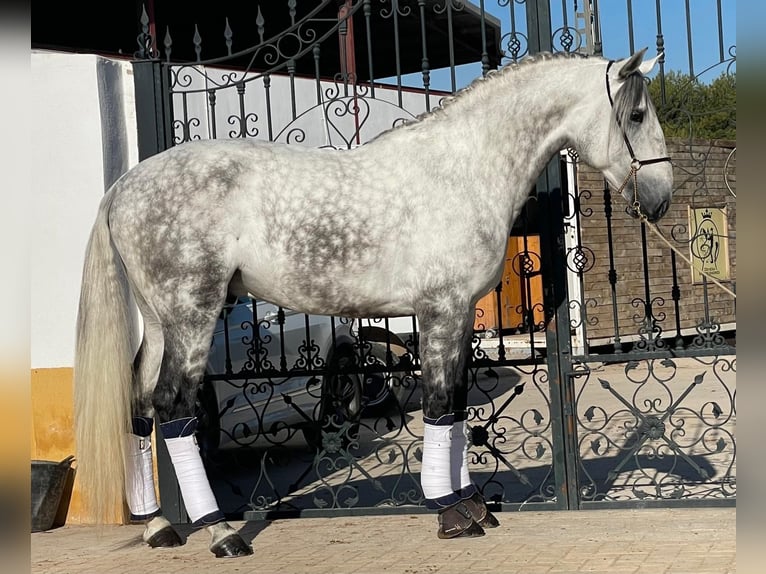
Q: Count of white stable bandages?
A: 4